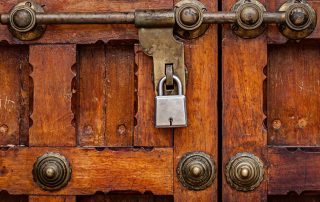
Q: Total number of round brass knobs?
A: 7